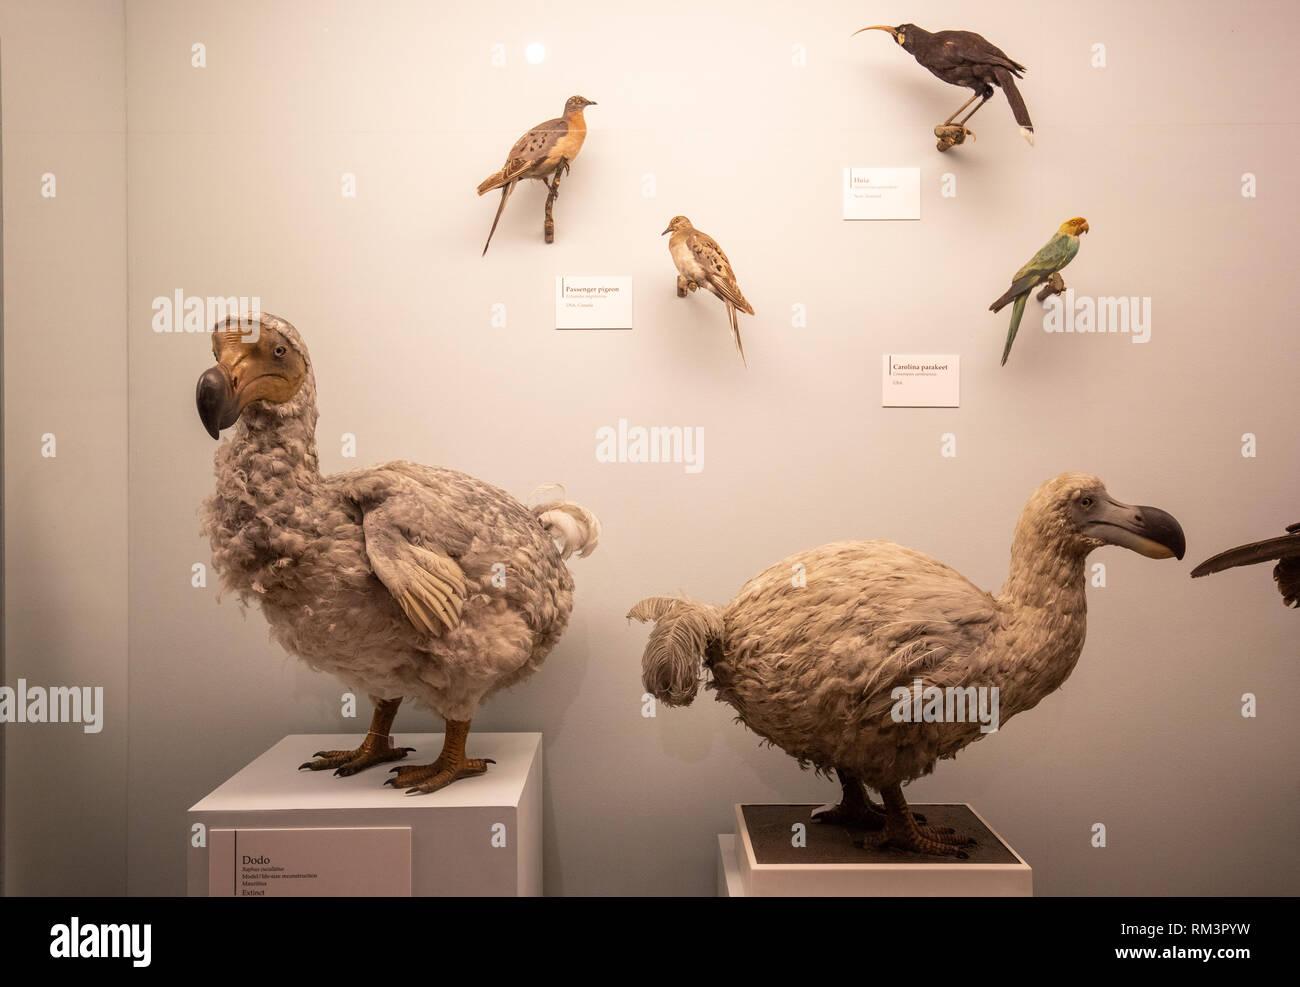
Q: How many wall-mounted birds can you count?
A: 4